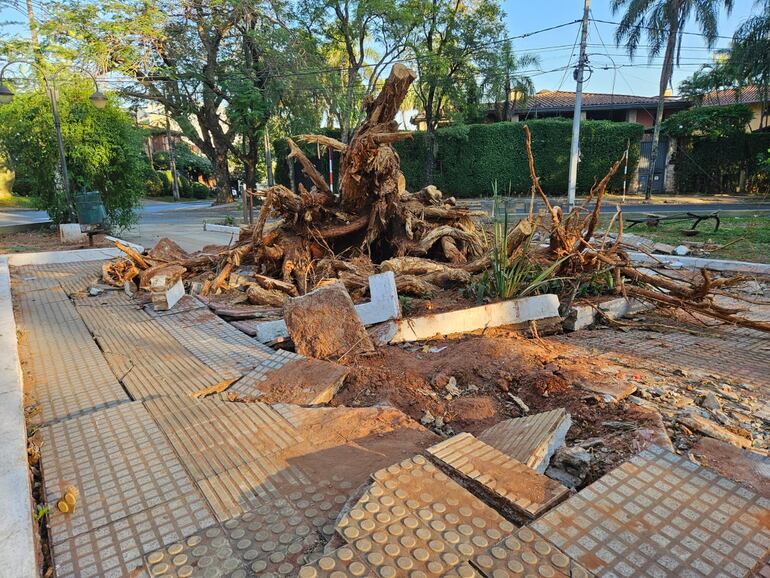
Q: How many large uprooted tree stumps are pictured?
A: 1